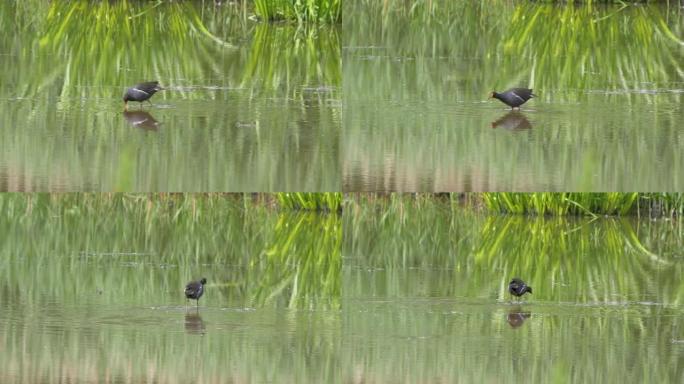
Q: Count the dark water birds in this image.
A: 4